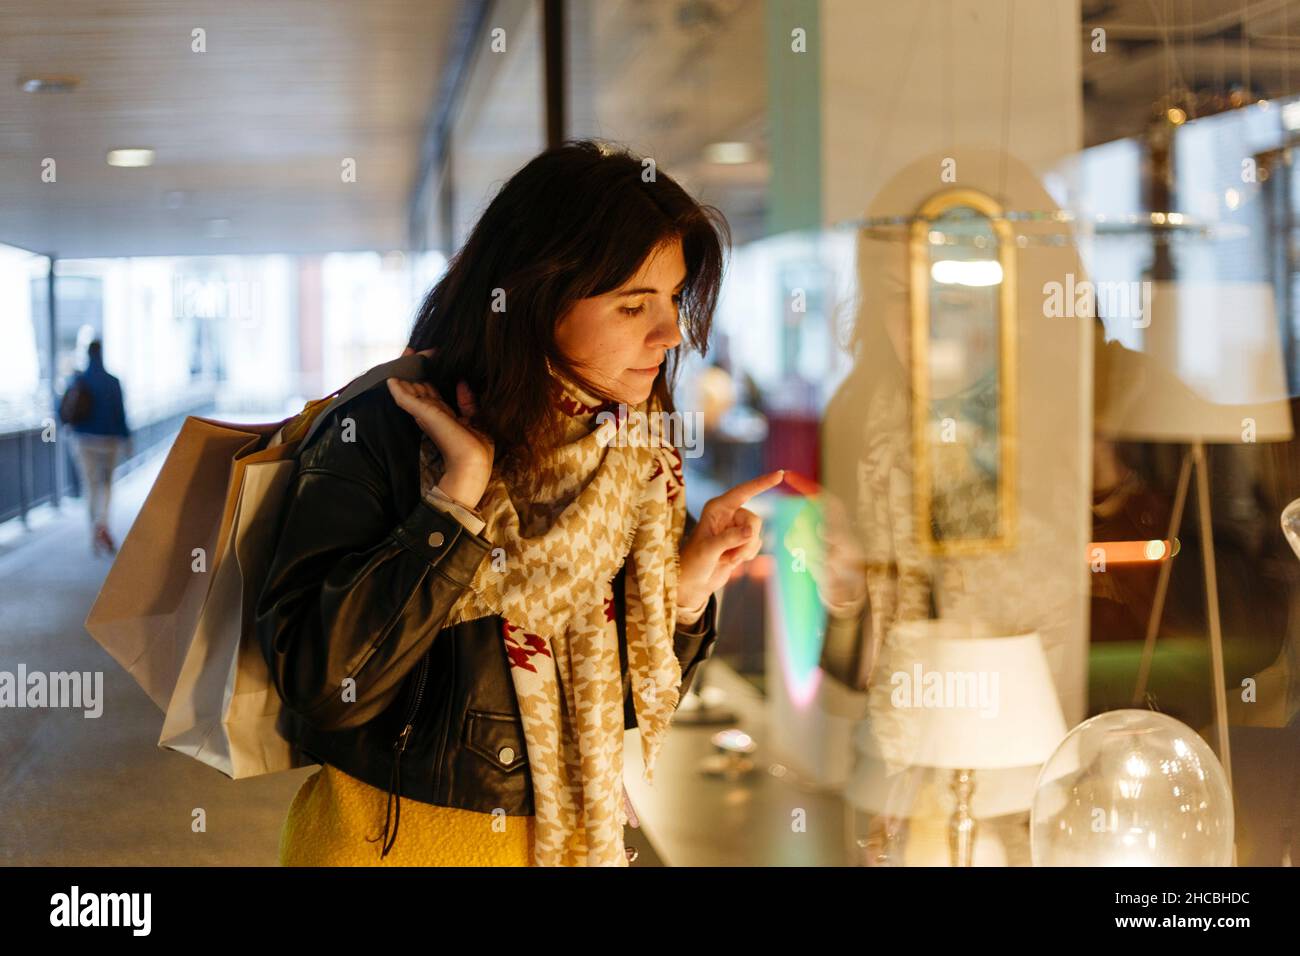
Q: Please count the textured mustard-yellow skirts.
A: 1